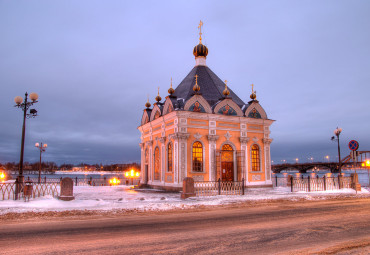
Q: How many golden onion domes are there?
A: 7